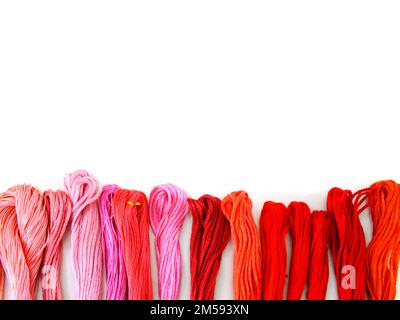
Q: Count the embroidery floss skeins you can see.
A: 13